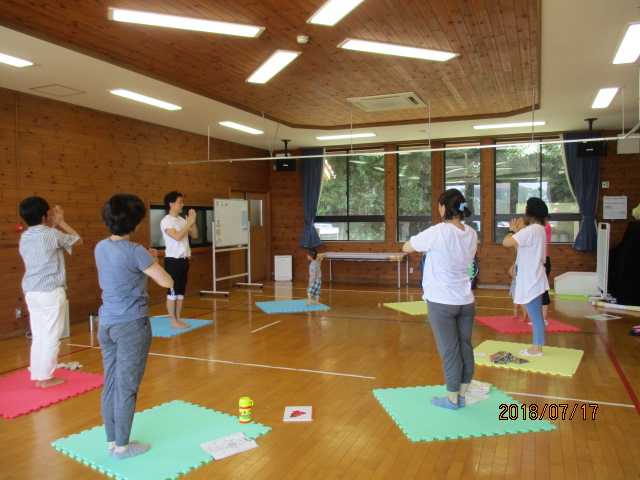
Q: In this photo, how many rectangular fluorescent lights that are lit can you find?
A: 11